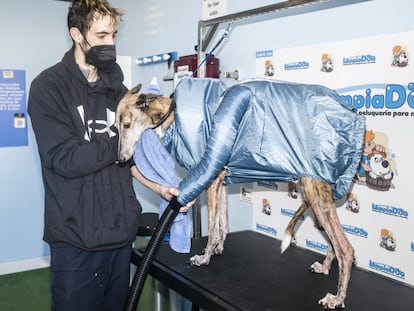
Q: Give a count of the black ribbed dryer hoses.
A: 1